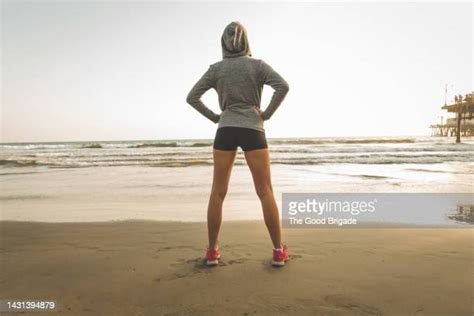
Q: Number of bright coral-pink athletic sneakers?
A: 2